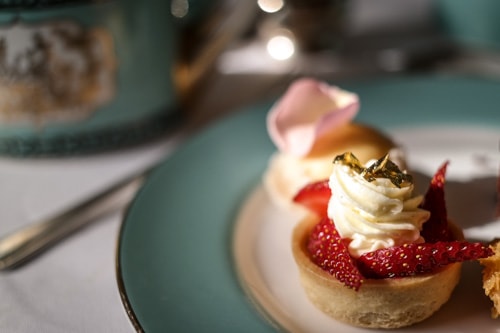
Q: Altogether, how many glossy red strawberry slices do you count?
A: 4